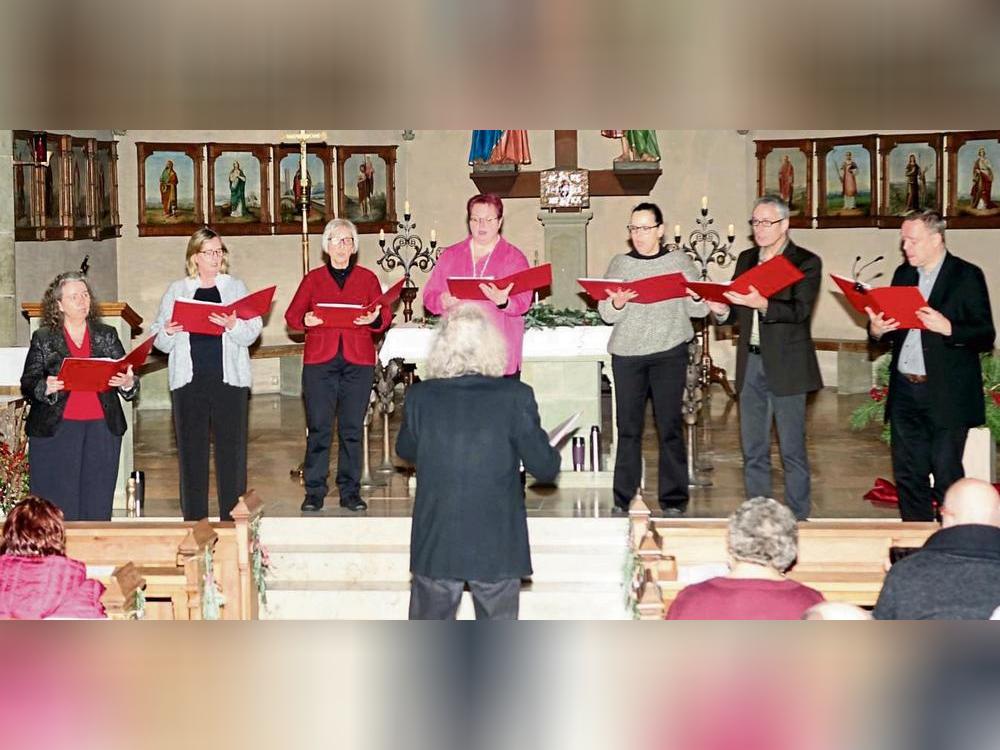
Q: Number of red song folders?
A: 7